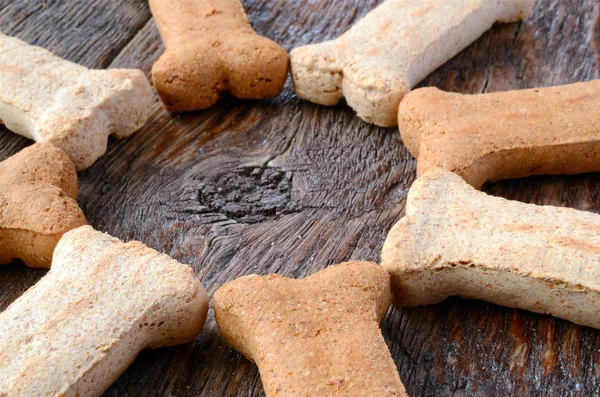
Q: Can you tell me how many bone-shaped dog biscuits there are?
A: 8